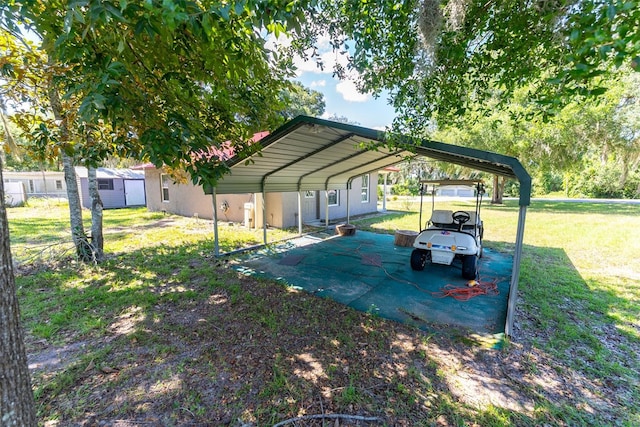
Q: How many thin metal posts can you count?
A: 6